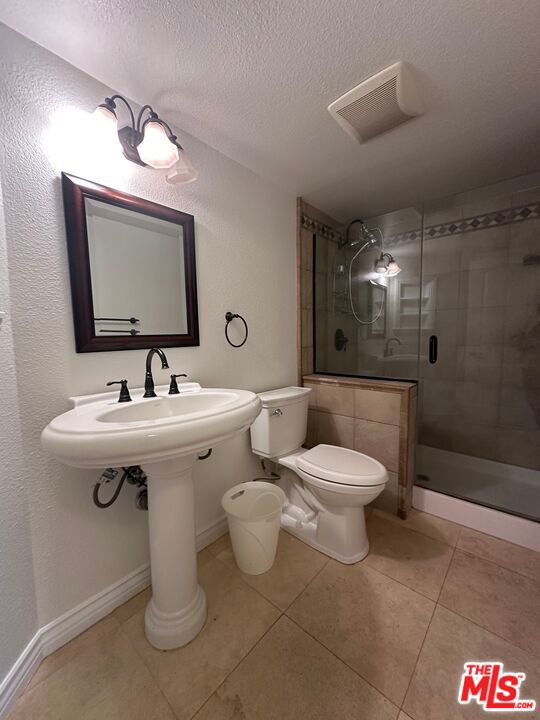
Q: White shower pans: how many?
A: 1